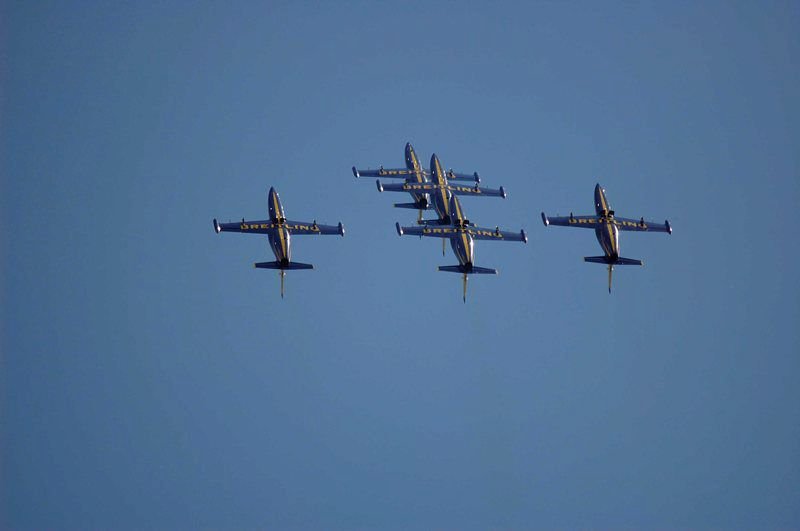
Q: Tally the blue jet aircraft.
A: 5